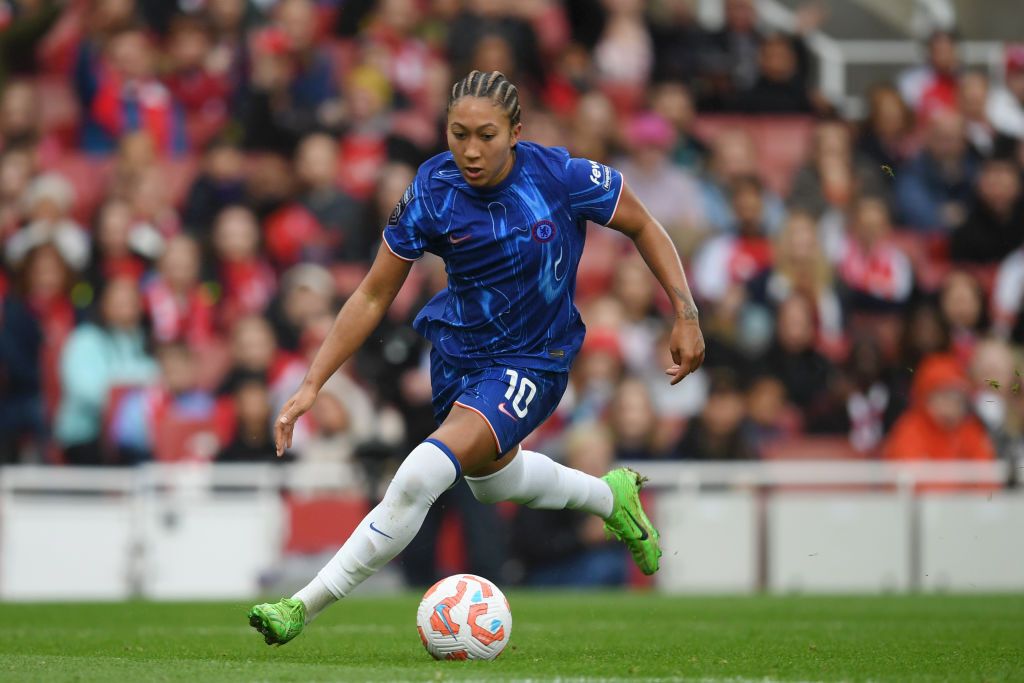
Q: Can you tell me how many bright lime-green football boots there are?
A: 2